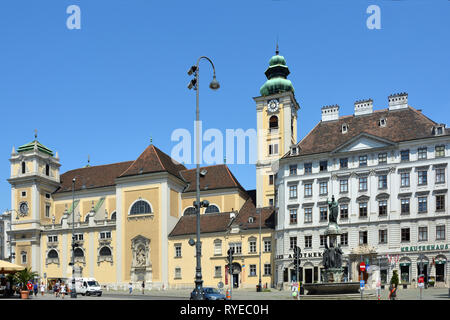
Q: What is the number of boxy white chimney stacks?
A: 3